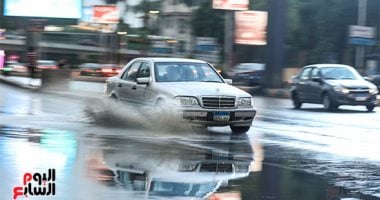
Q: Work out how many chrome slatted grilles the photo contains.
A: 1